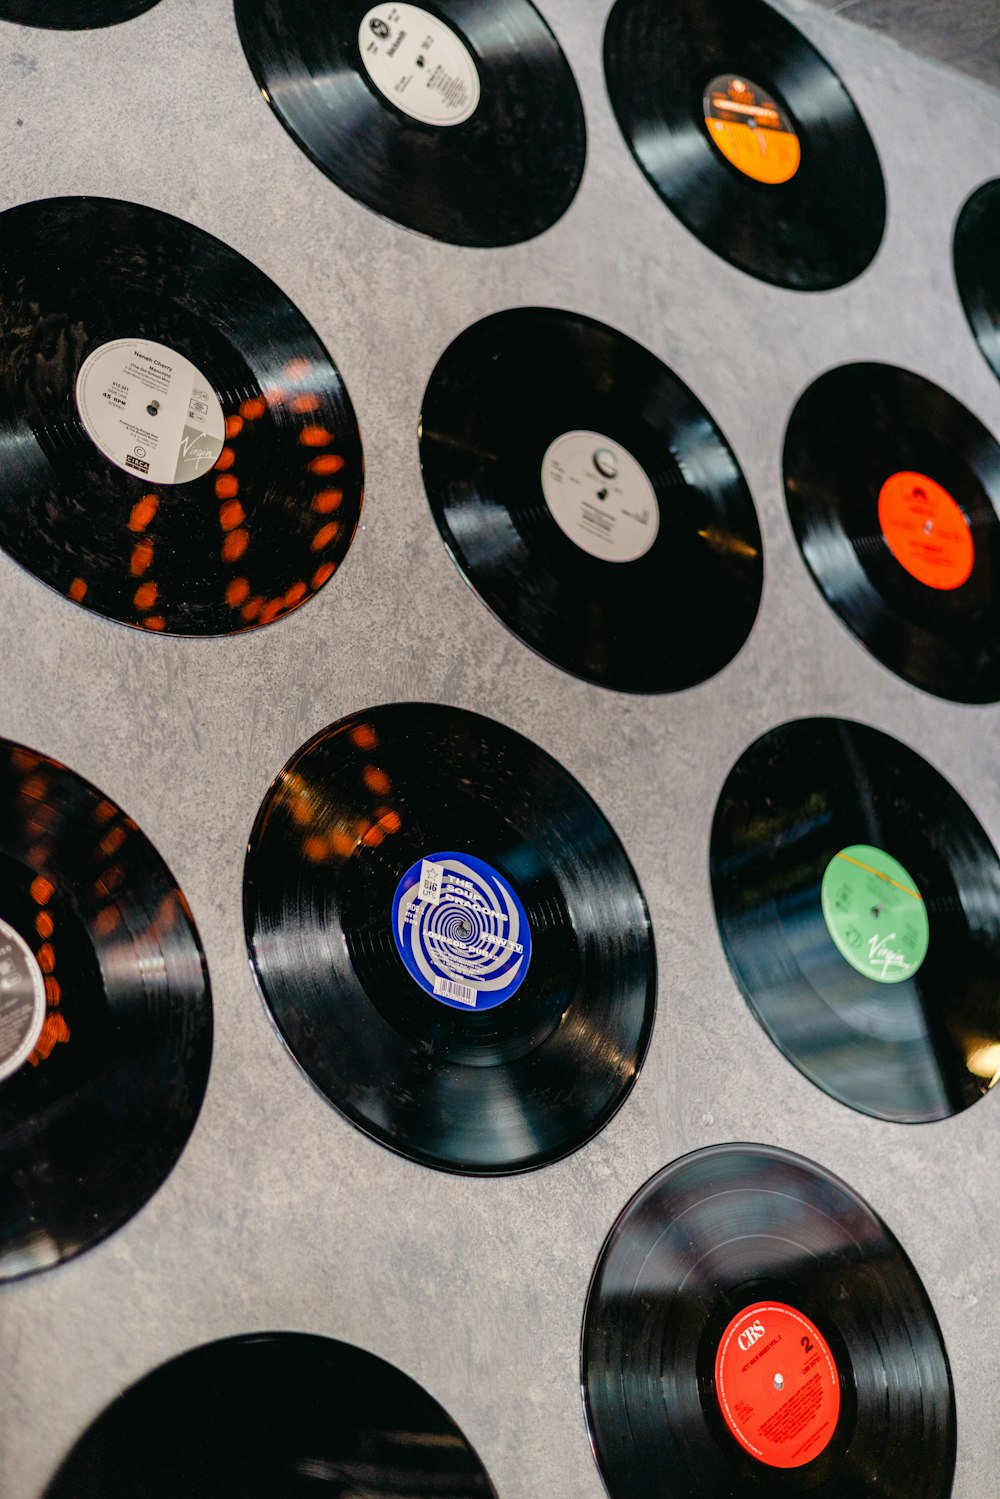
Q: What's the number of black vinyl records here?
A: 12